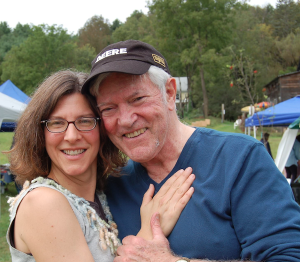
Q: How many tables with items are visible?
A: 1